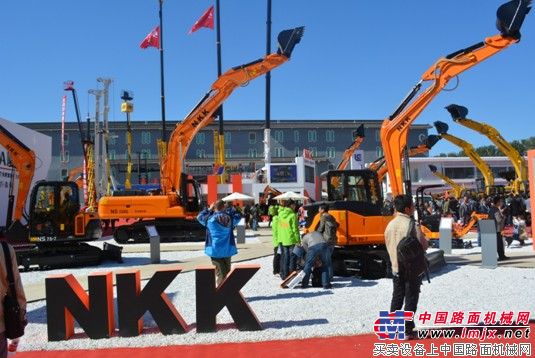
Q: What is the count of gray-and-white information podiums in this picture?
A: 4